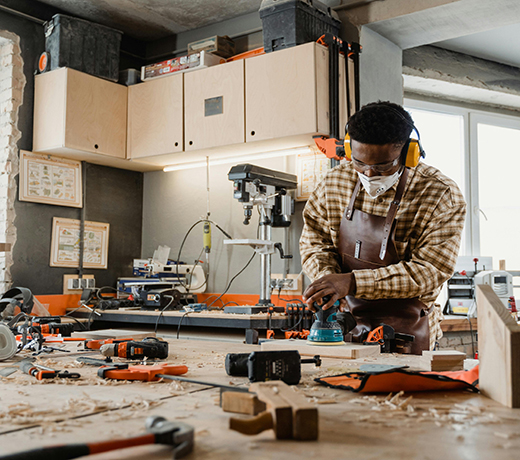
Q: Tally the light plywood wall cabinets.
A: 4